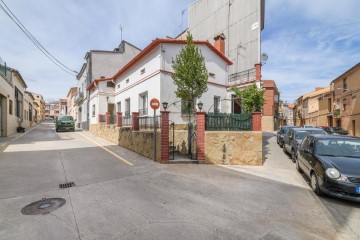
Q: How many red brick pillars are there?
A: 7